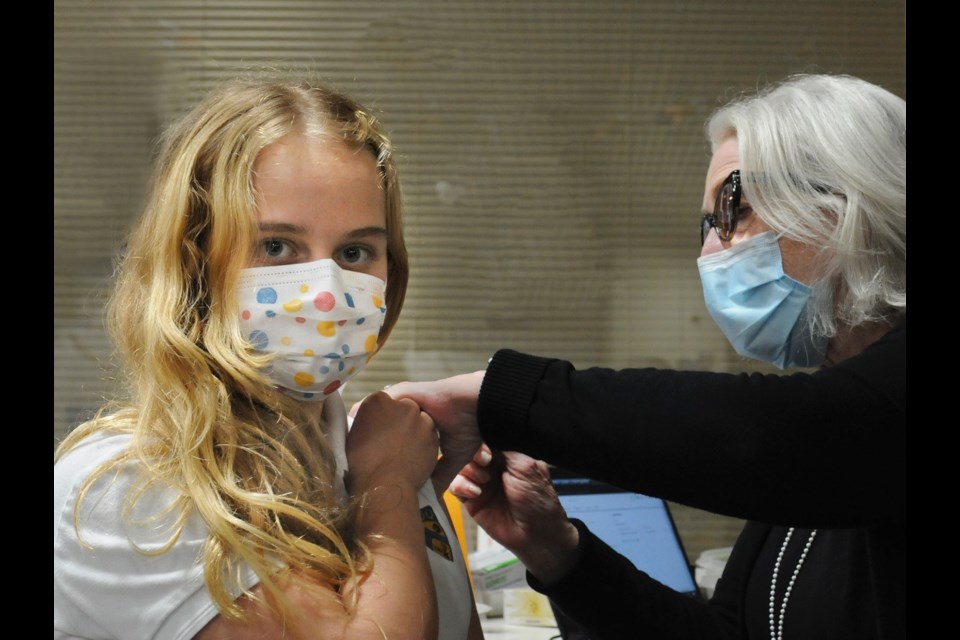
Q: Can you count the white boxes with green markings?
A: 1